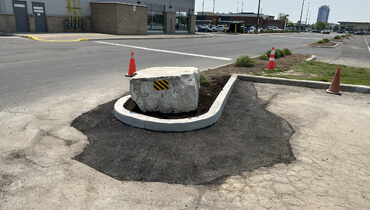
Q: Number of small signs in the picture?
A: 1